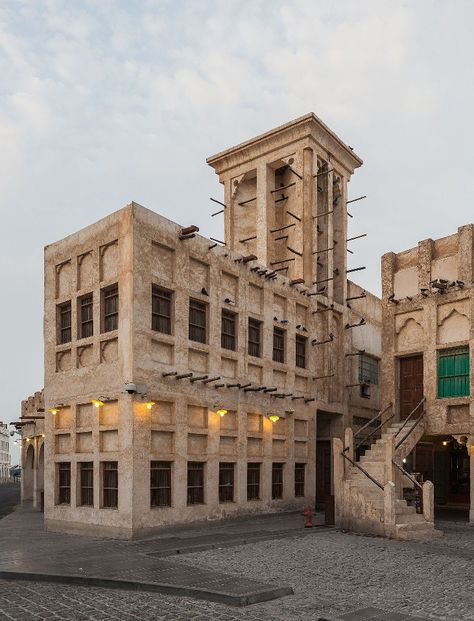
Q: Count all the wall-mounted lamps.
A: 5